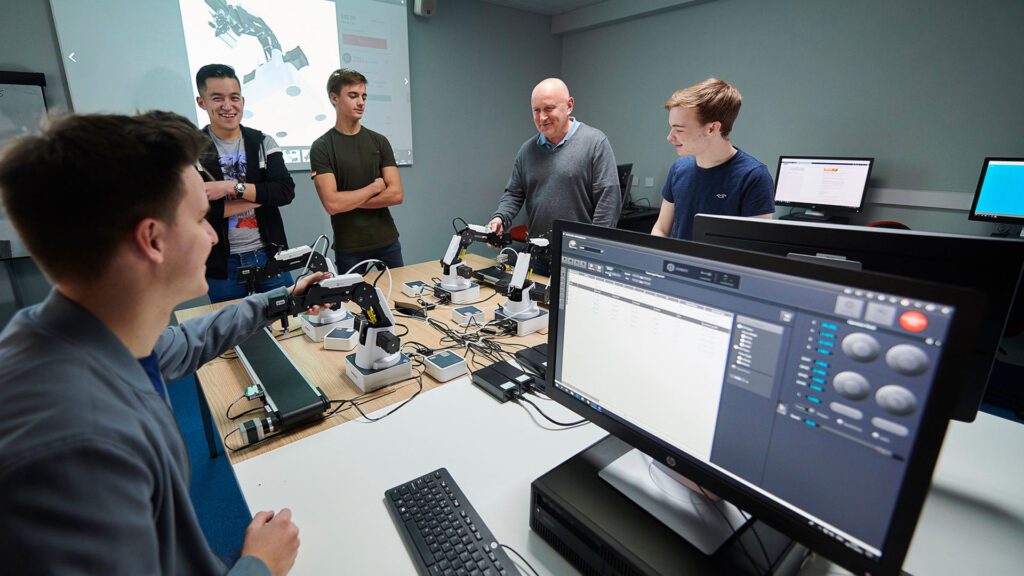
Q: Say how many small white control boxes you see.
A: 4